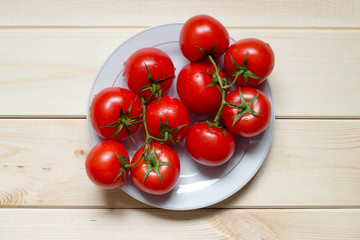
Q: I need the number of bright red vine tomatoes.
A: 10